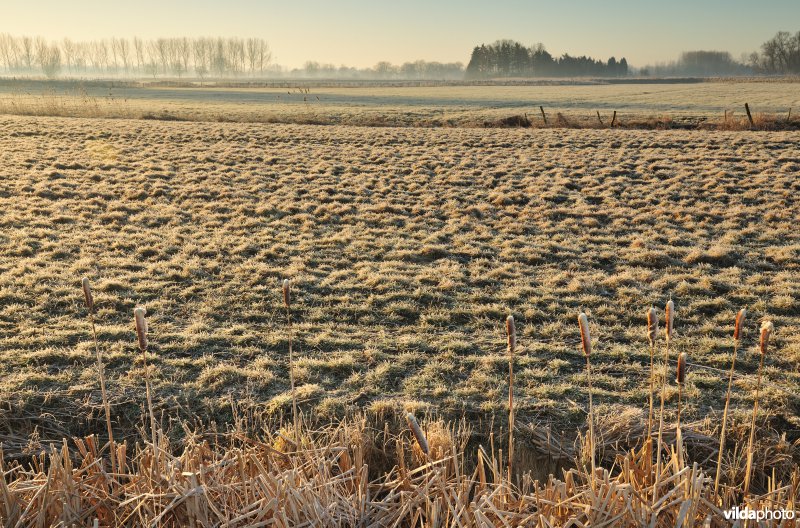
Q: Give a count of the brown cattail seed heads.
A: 11